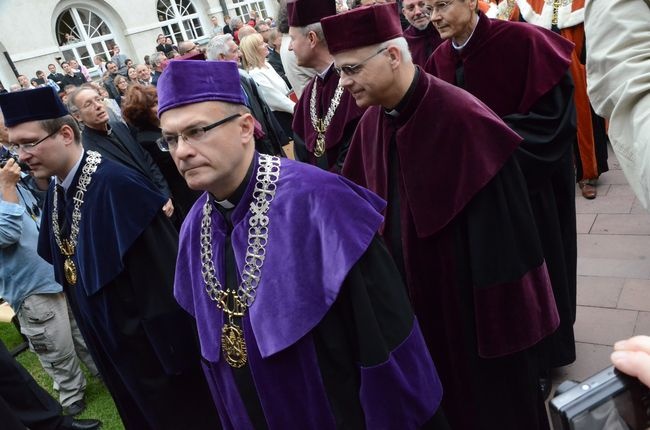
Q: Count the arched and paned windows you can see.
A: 3